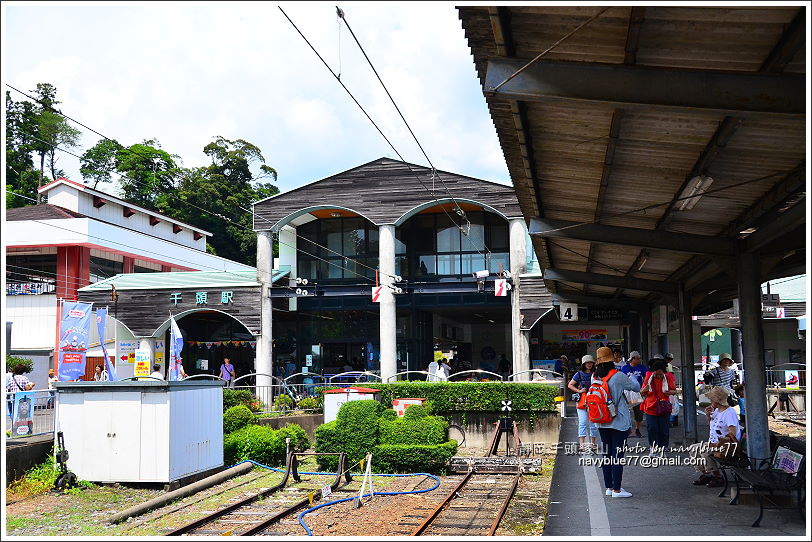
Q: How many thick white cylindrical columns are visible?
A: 3